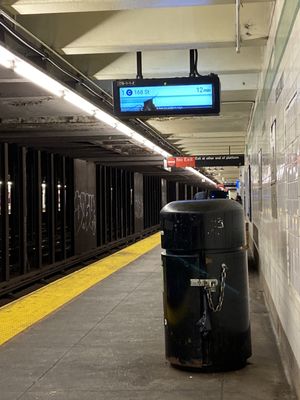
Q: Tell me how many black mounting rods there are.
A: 2